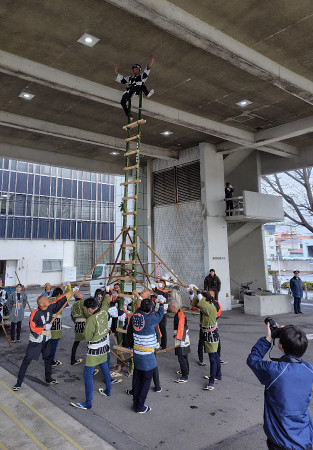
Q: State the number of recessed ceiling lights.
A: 5